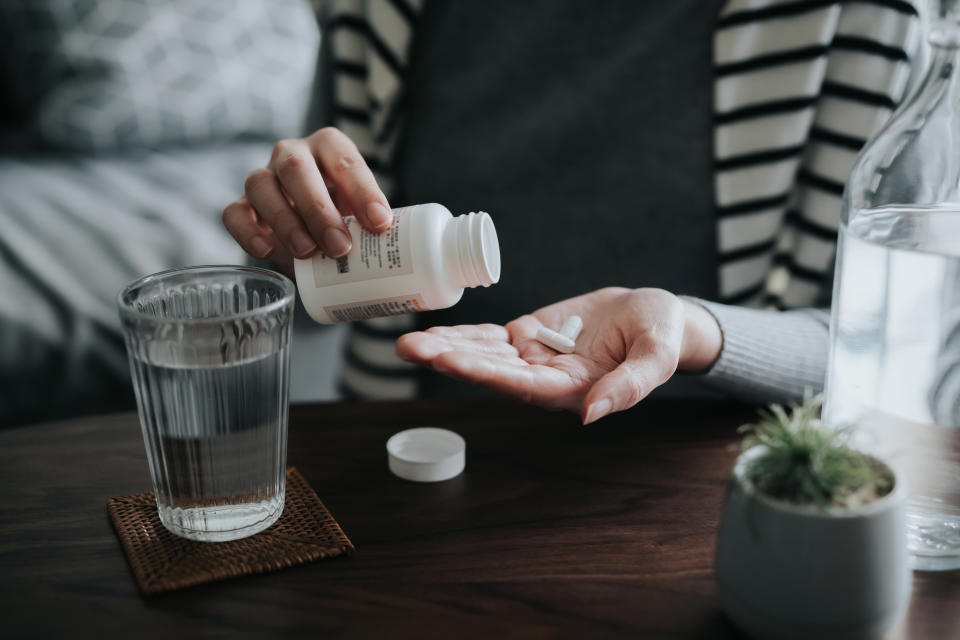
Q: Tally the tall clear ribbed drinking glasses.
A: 1